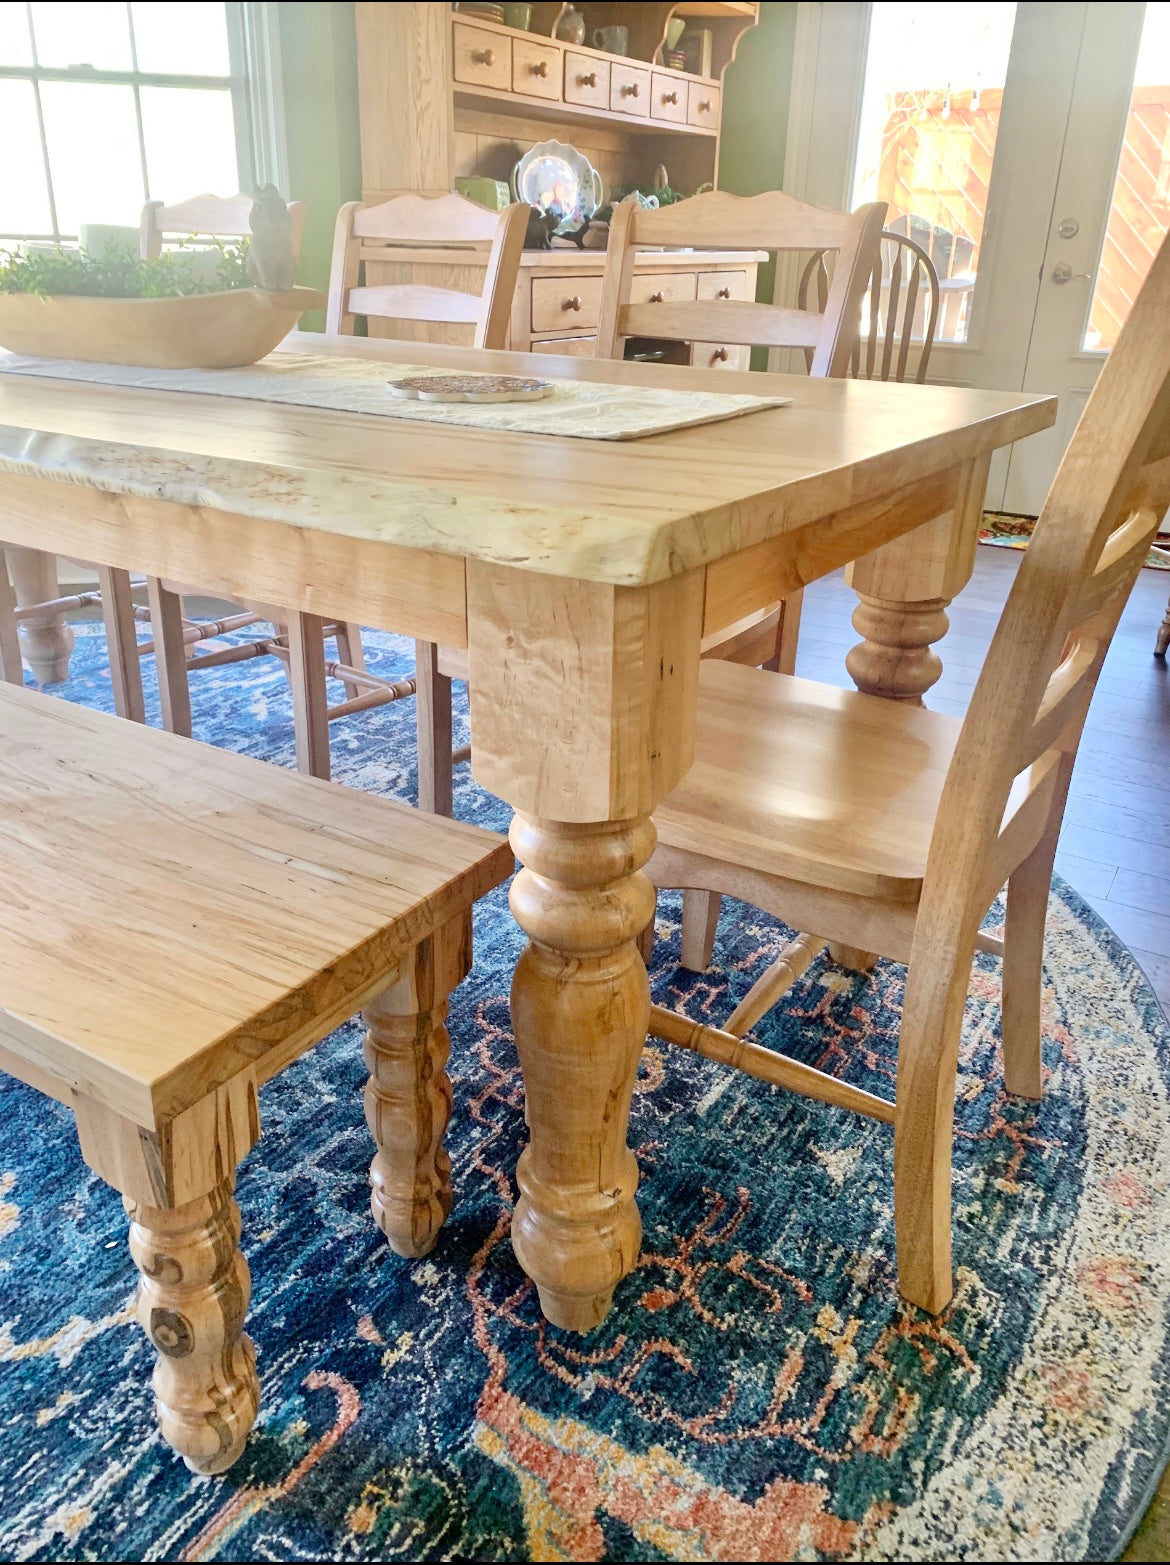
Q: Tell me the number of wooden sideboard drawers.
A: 11